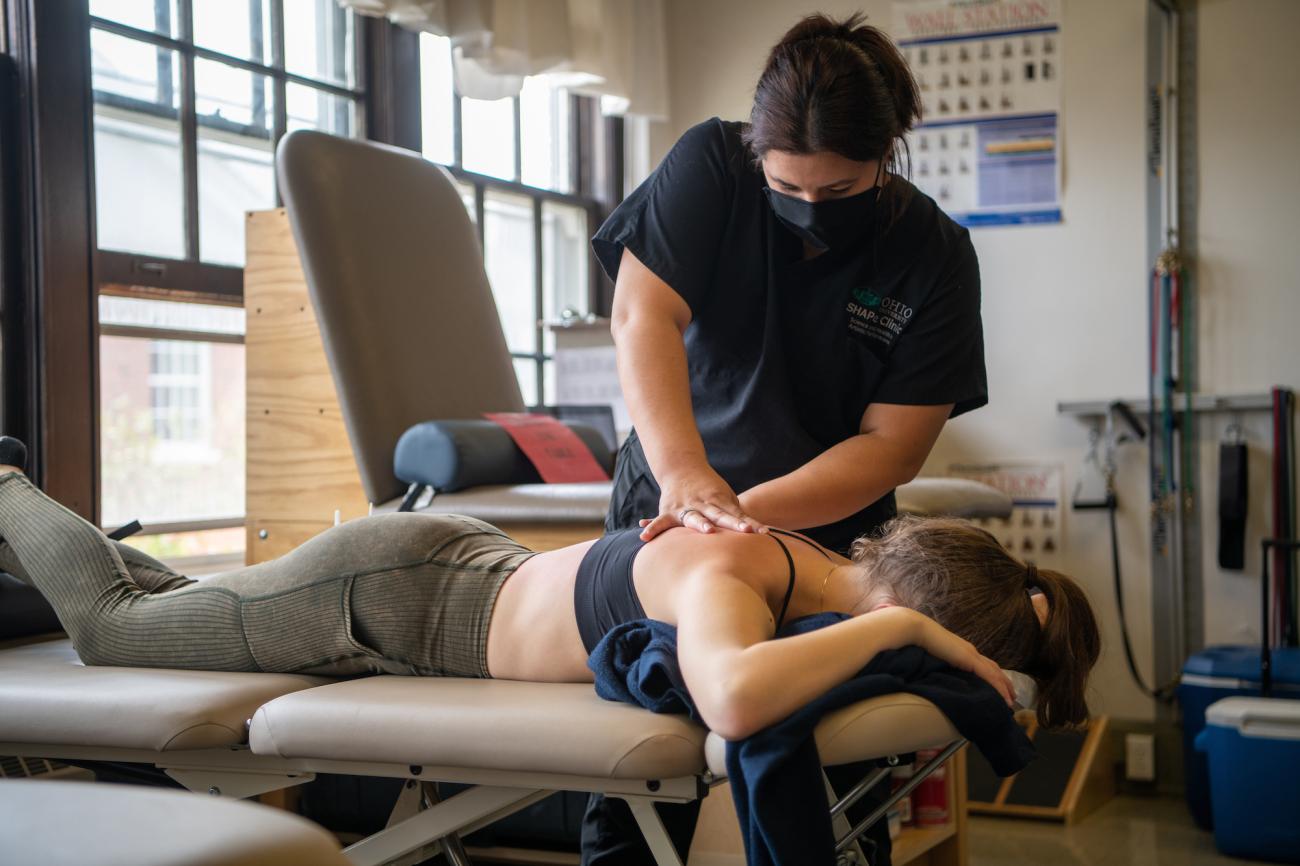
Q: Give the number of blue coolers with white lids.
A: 1